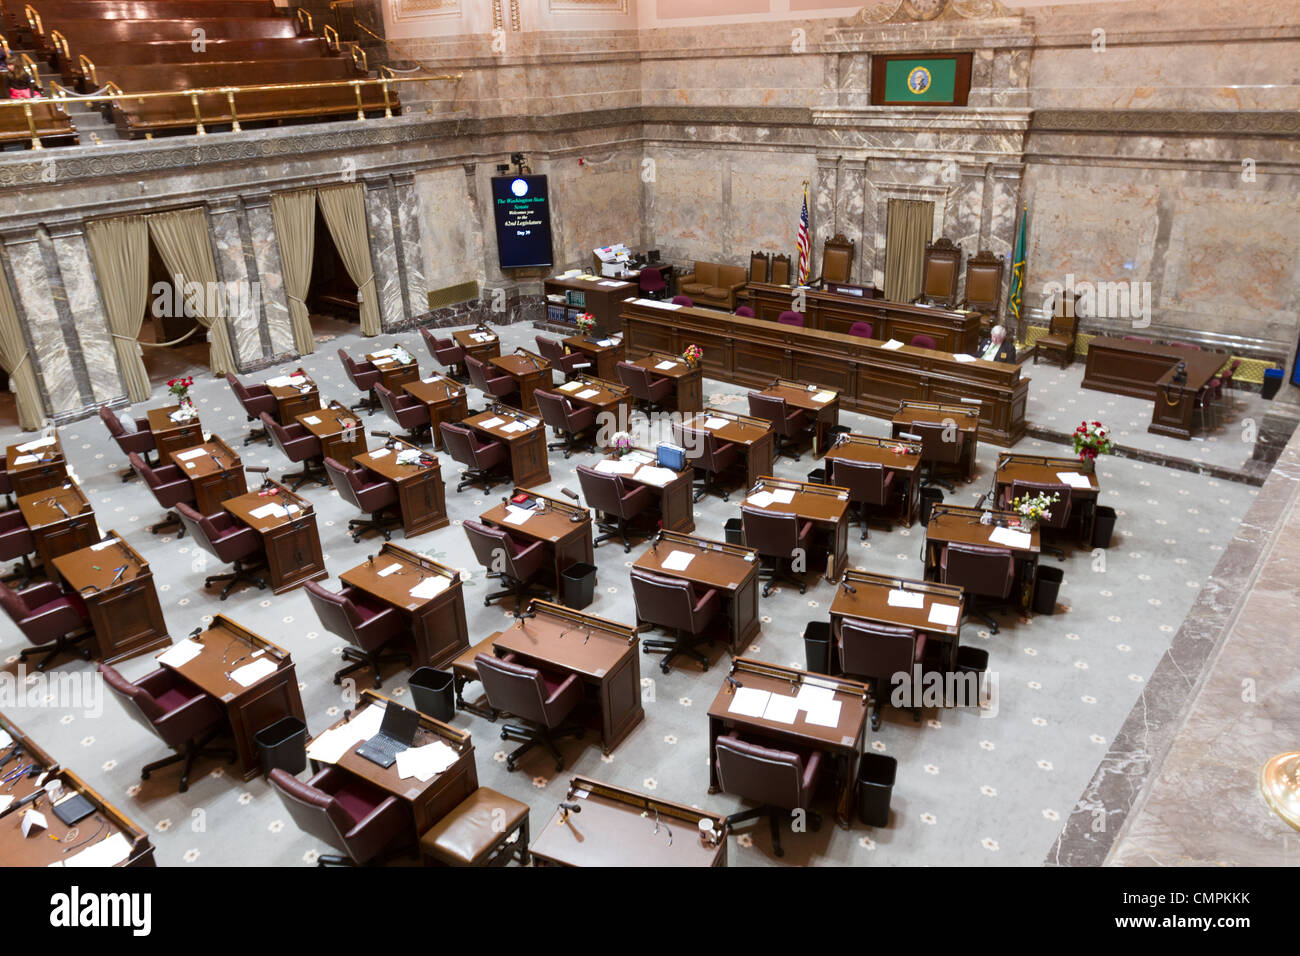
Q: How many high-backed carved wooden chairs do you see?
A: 6